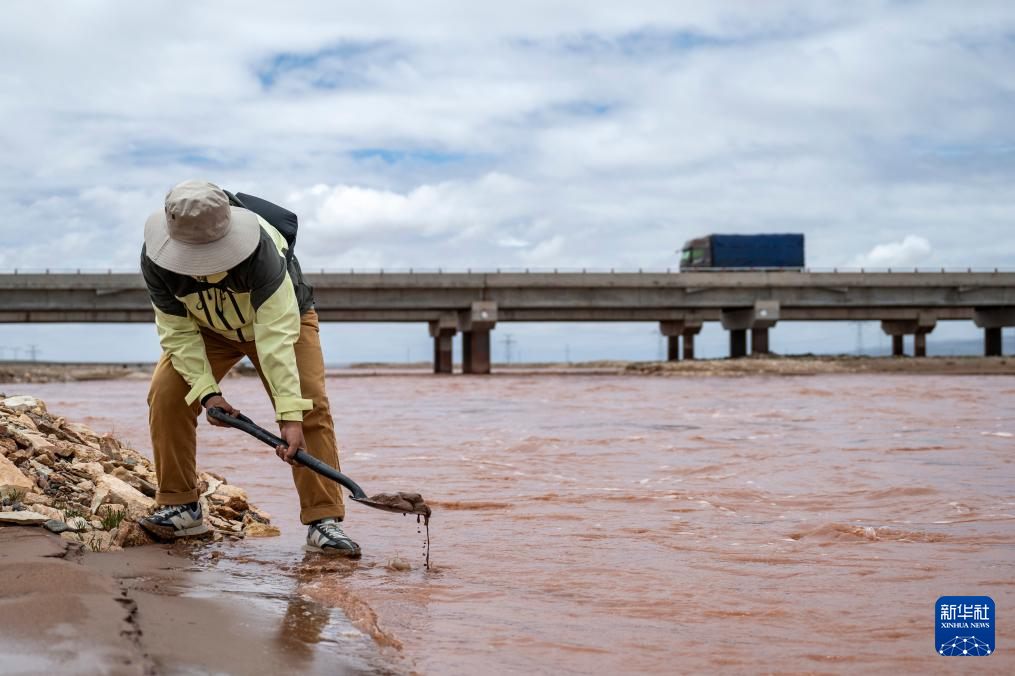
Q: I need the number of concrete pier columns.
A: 9